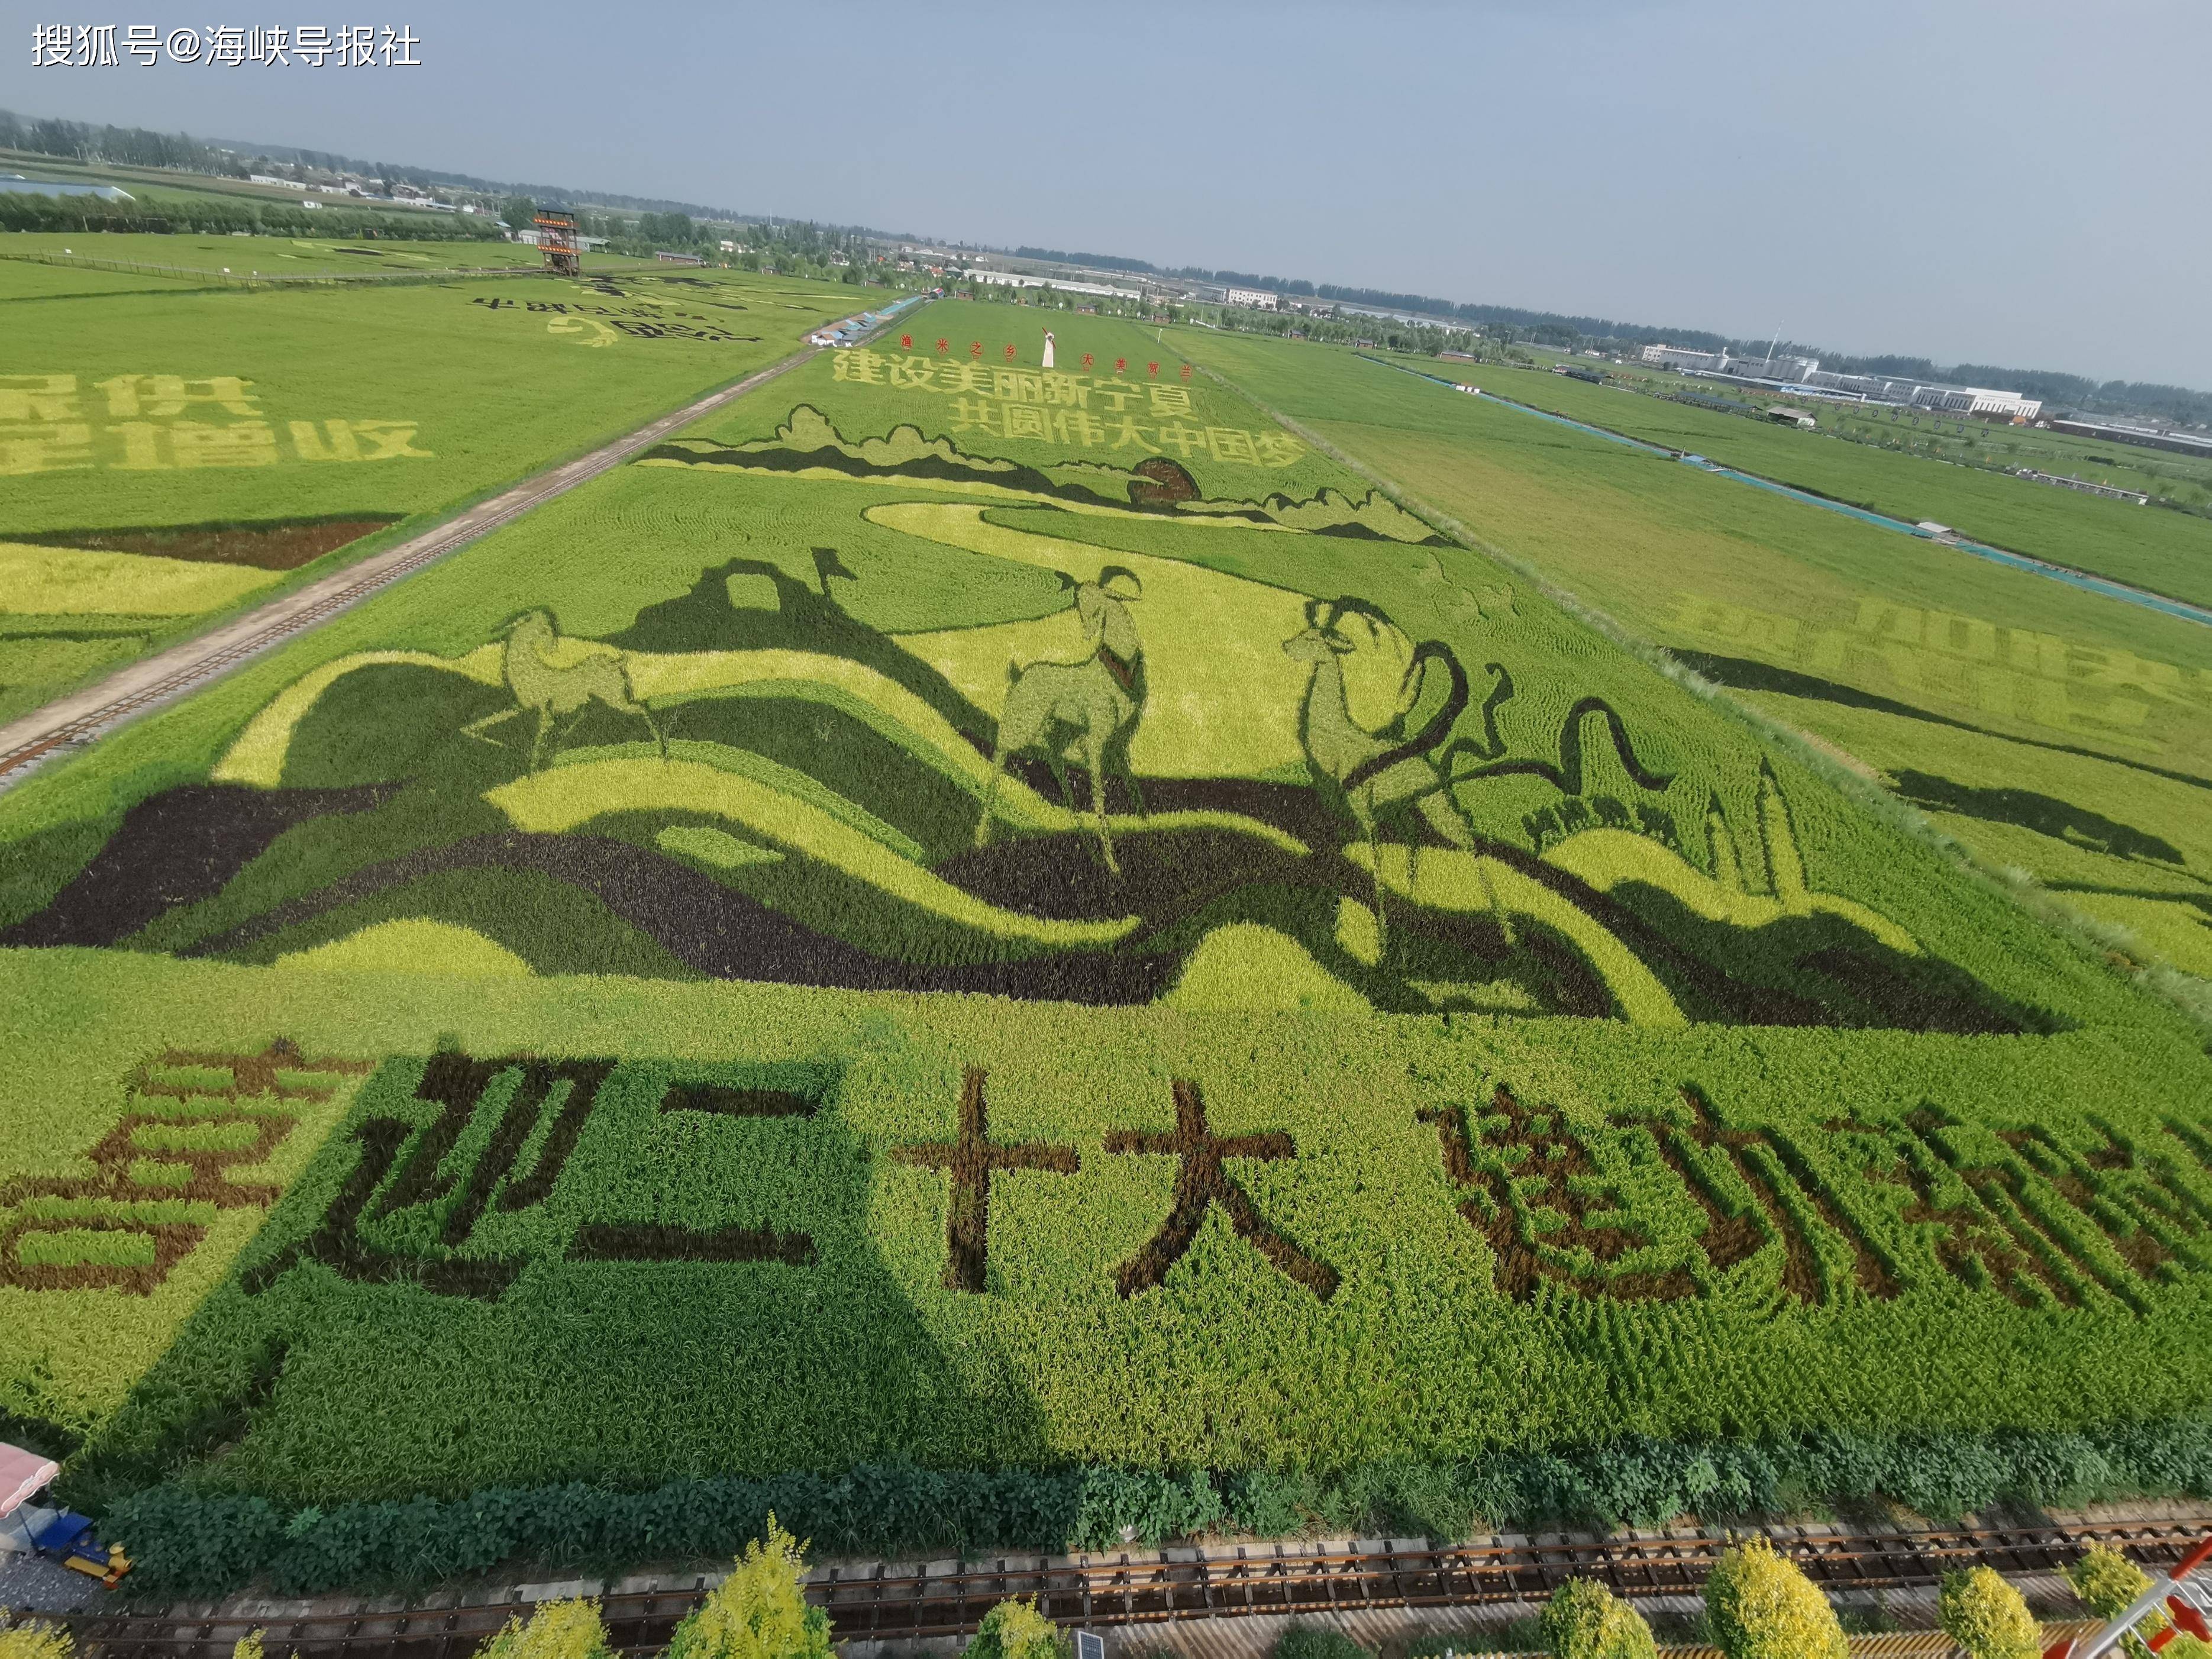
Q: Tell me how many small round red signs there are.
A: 8